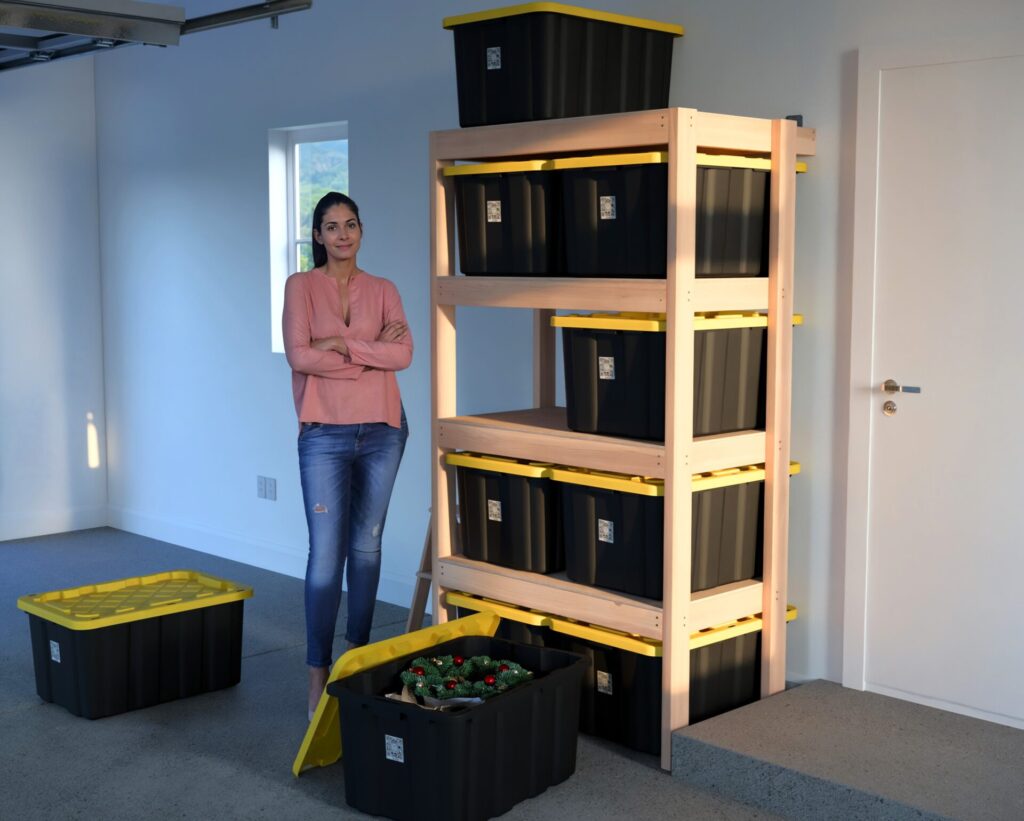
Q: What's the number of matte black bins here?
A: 10